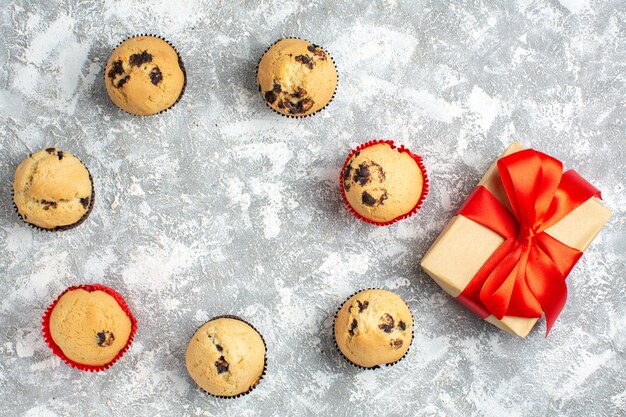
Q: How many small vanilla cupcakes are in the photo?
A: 7